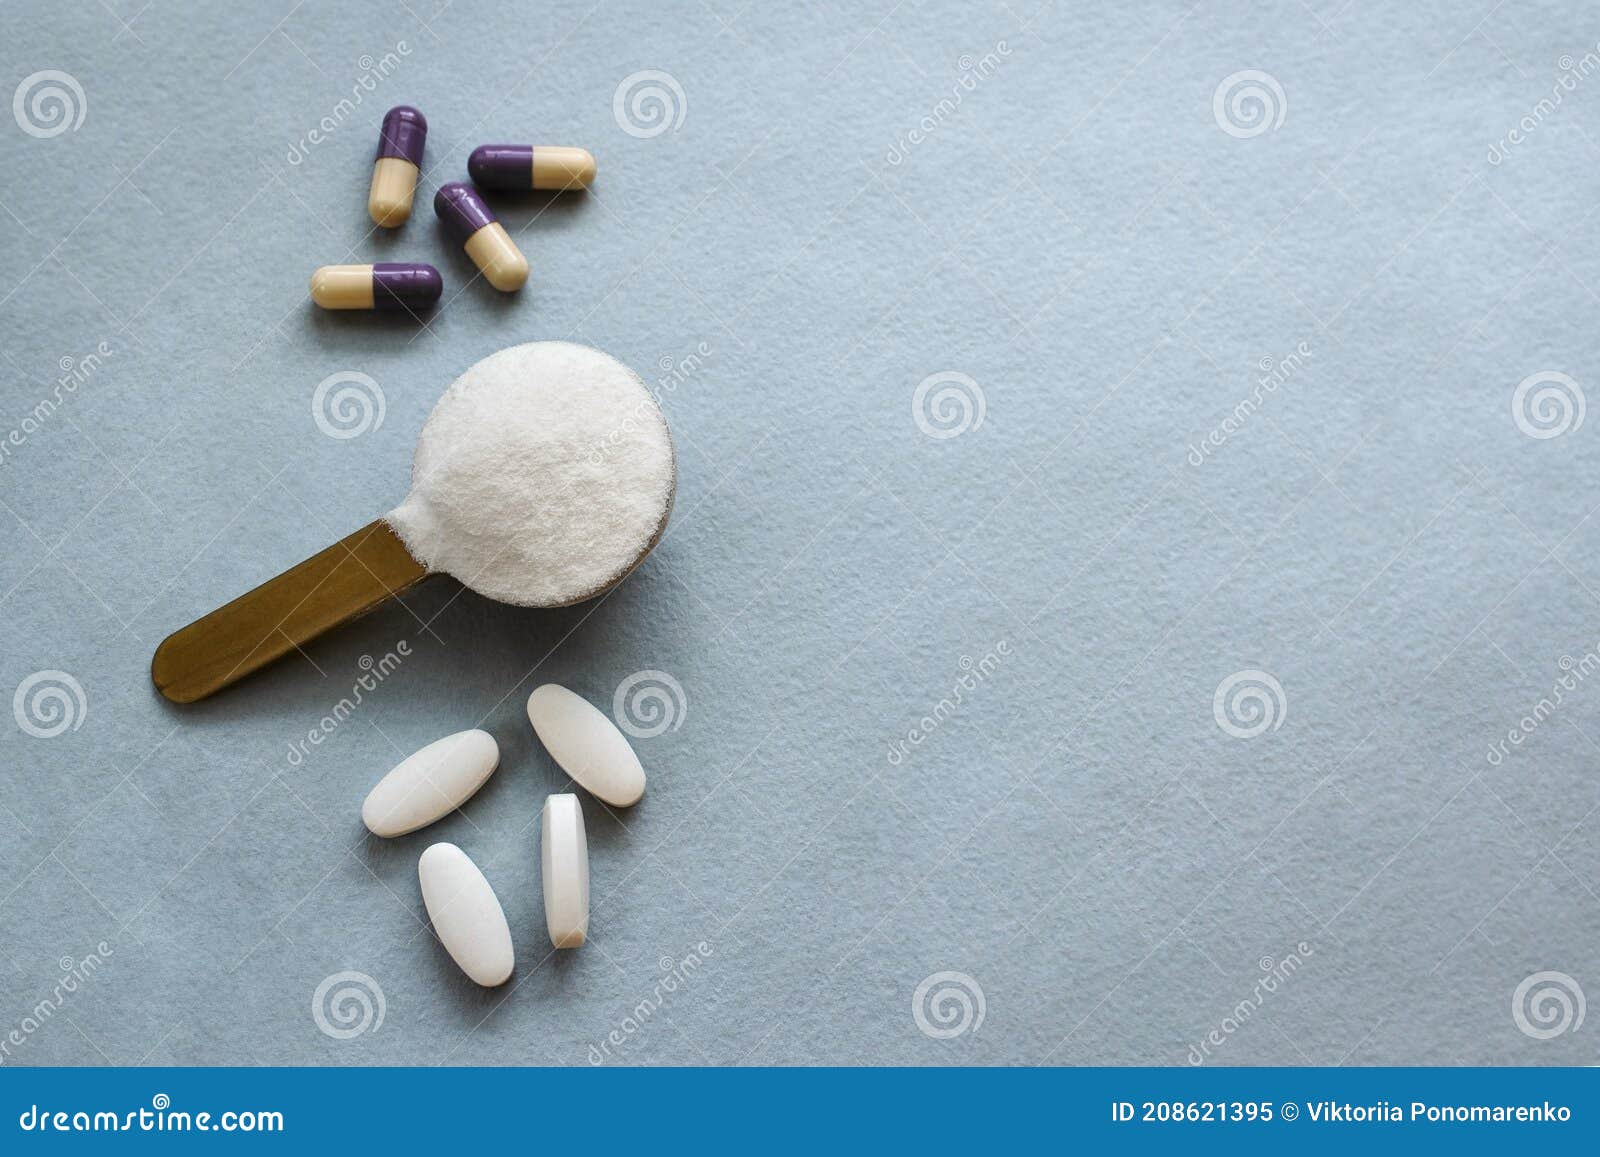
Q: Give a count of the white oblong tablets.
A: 4